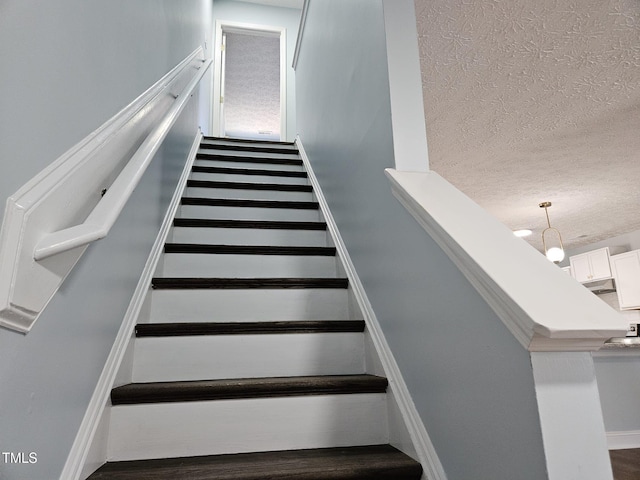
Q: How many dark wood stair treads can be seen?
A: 12